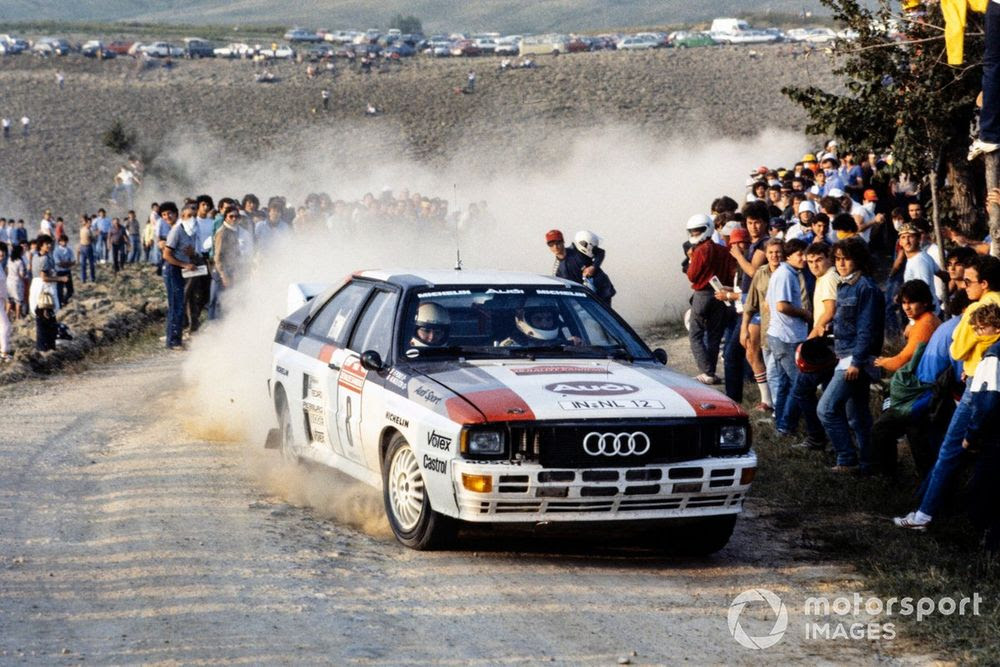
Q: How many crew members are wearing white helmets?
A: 2